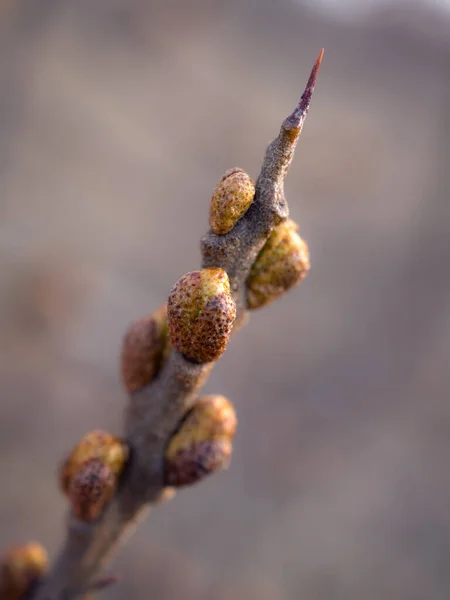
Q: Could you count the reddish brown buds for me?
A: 7